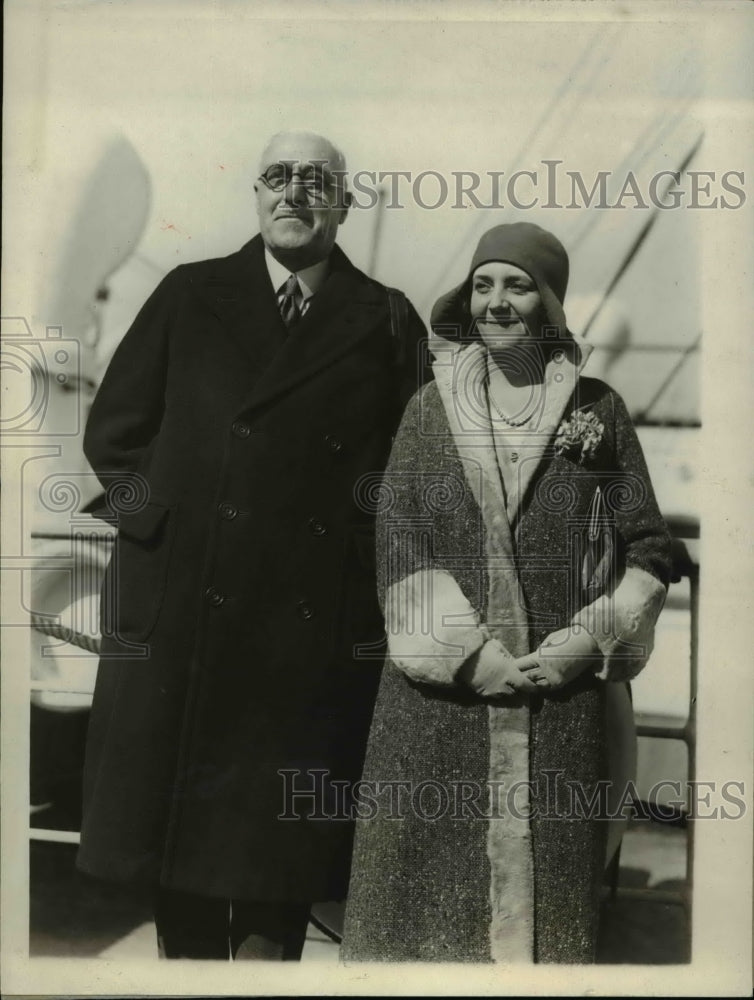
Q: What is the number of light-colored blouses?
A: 1